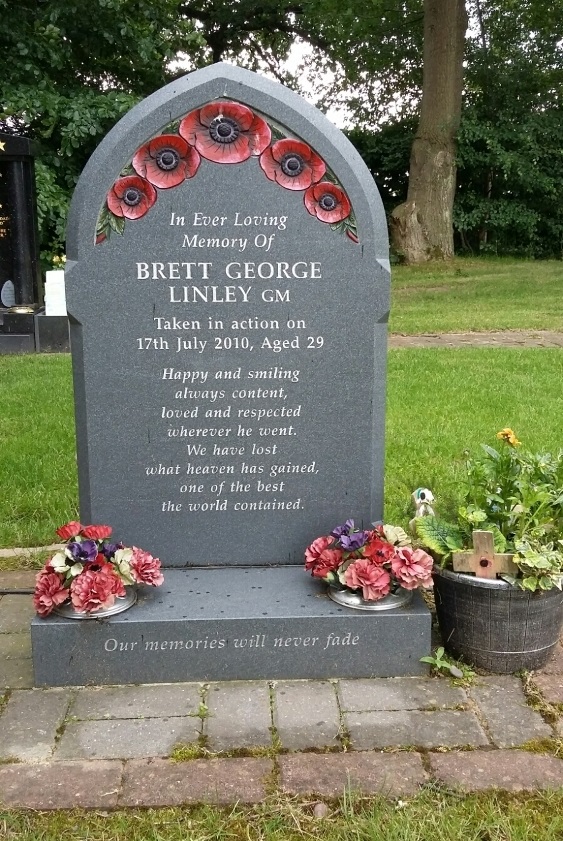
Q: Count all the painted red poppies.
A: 5